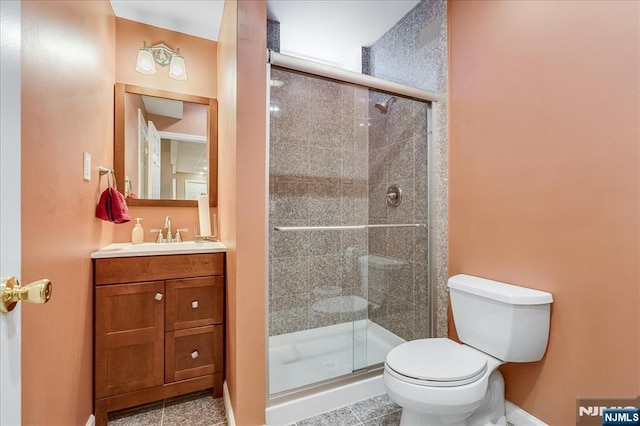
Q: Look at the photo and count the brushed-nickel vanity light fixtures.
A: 1